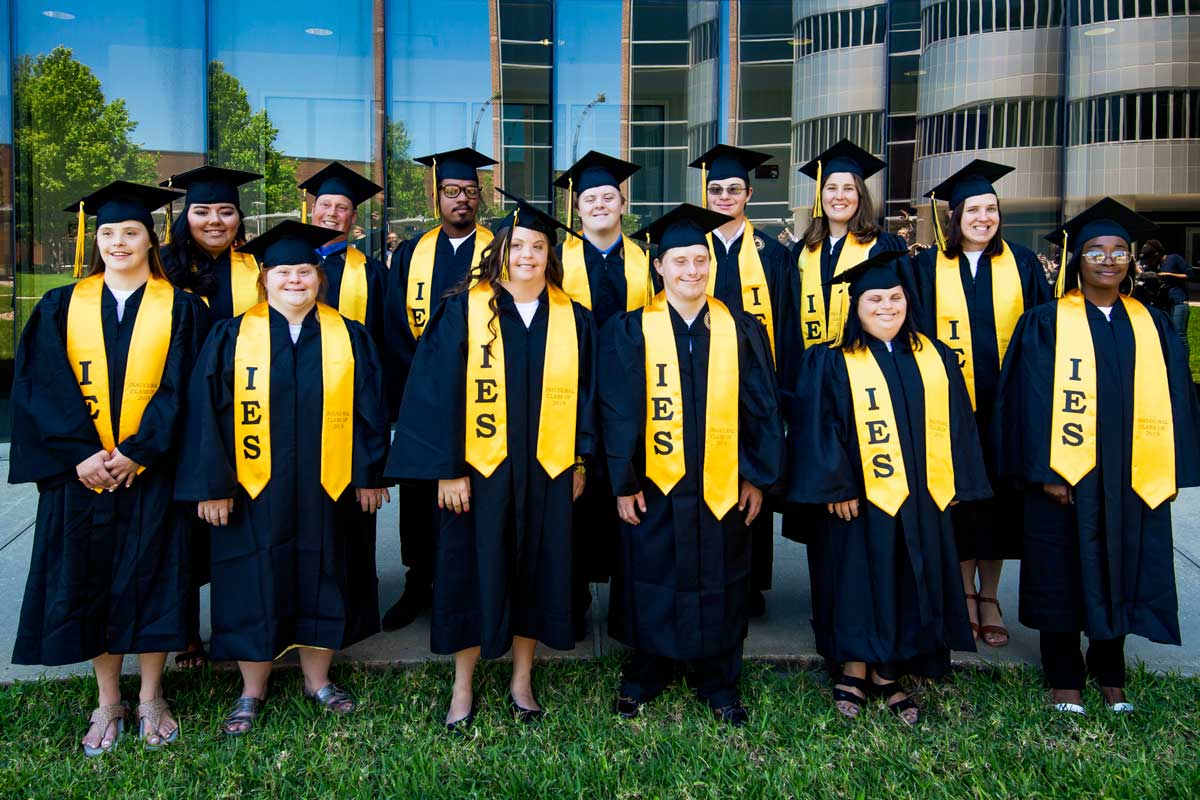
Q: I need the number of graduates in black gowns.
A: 13